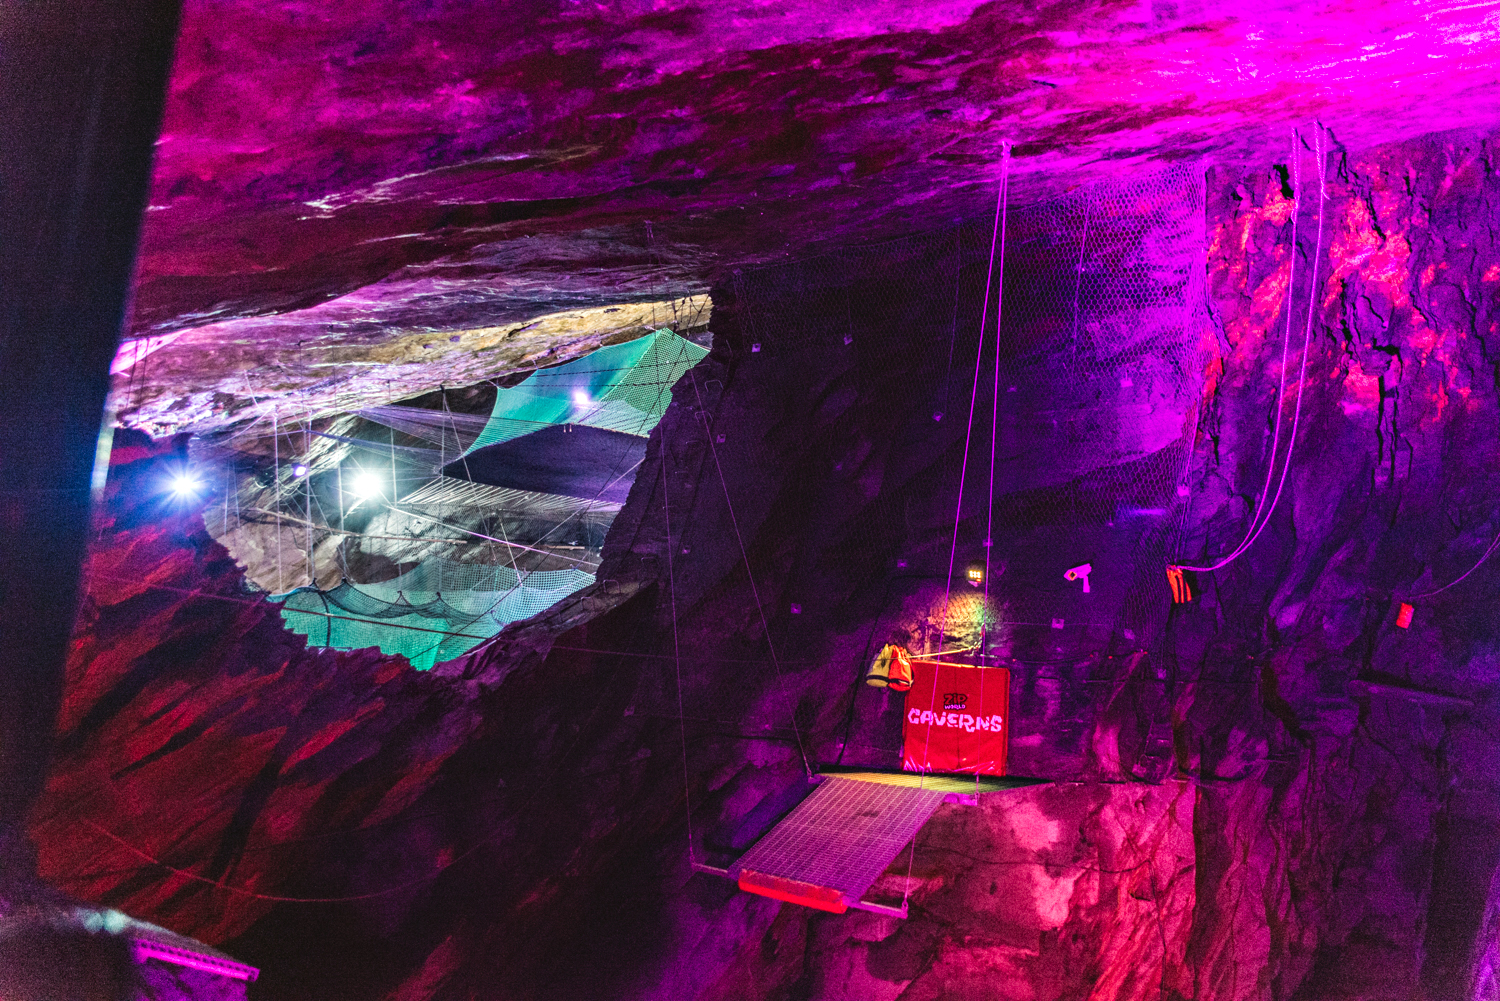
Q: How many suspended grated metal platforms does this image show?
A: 1